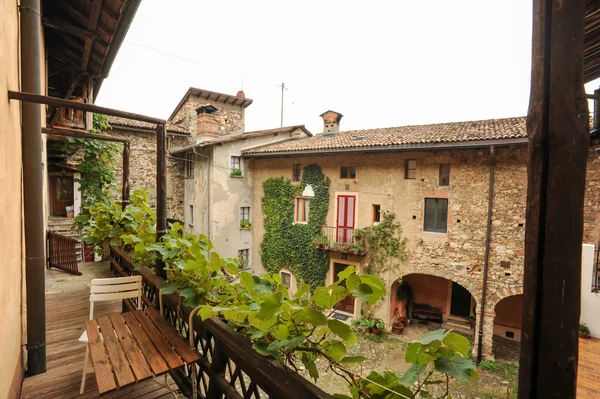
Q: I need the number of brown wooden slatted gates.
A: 1